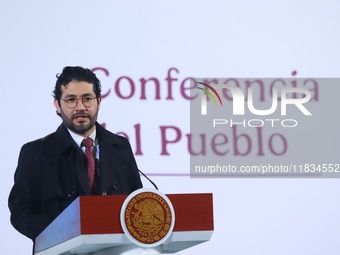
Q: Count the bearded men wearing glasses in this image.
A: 1